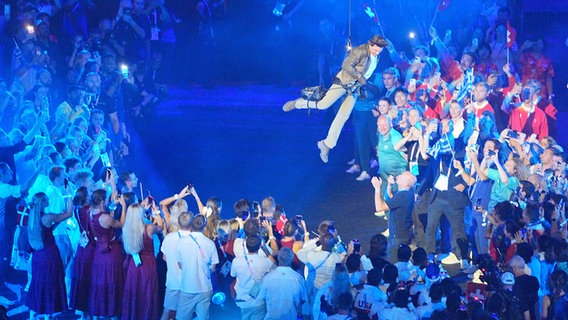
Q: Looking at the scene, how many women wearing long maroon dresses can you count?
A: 4